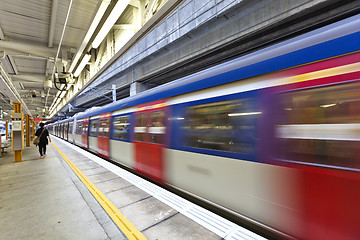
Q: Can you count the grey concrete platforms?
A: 1